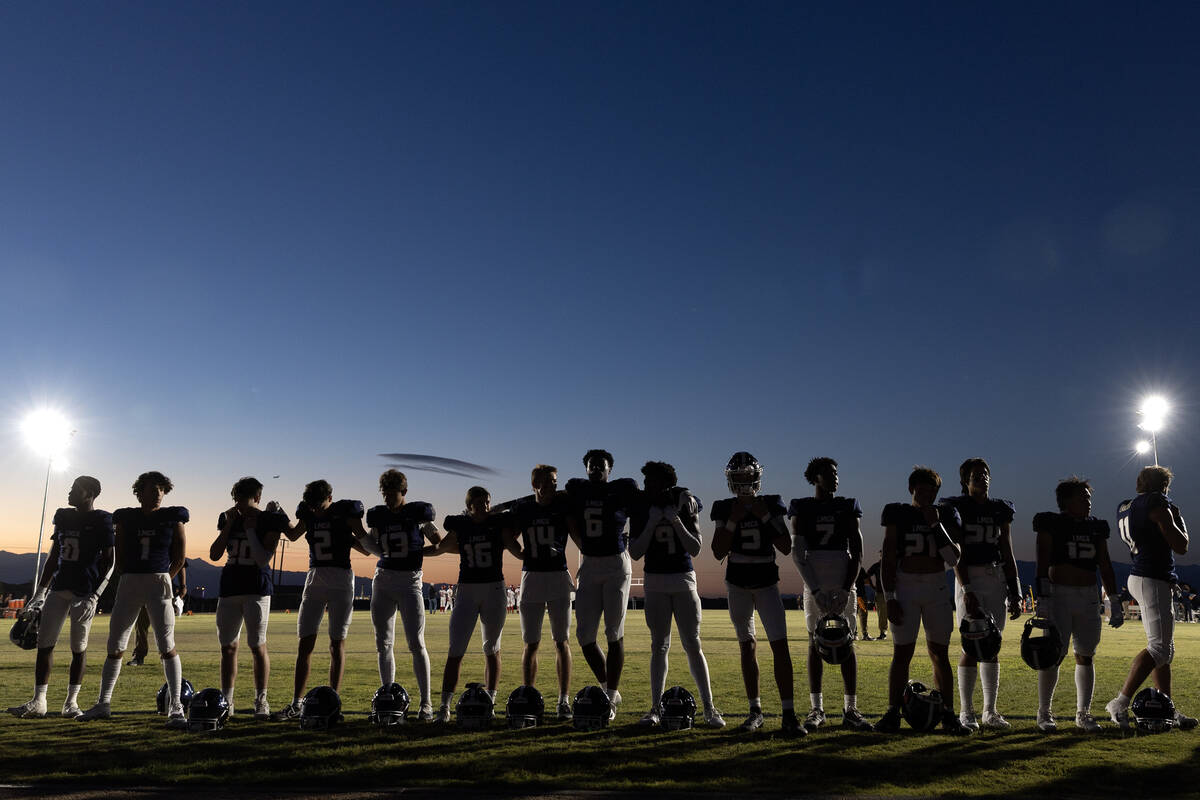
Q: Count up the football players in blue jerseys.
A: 15